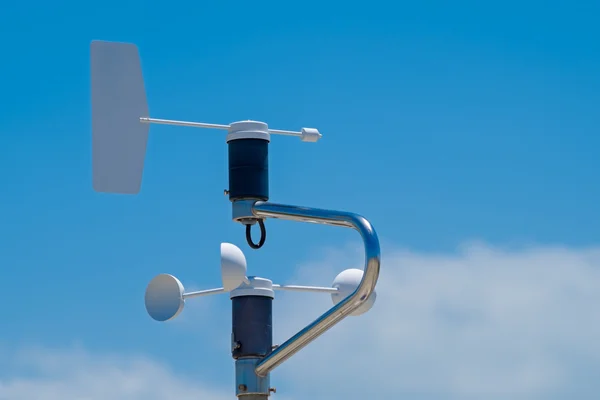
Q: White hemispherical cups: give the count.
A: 3